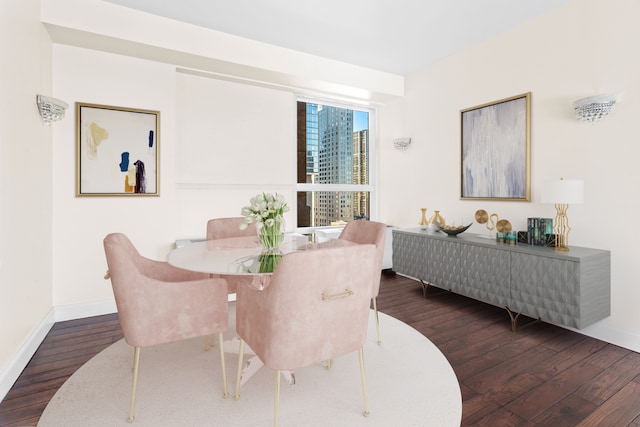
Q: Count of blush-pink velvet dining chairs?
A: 4